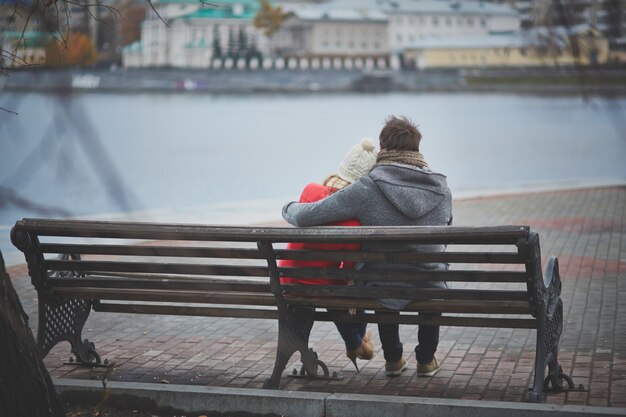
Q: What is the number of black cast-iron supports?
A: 3